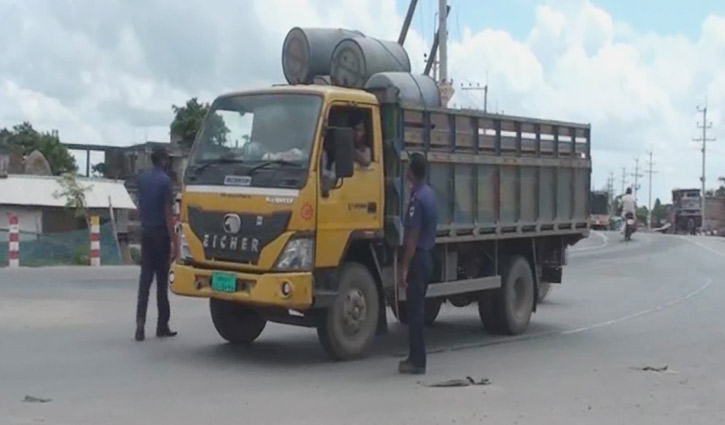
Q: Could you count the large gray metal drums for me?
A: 3